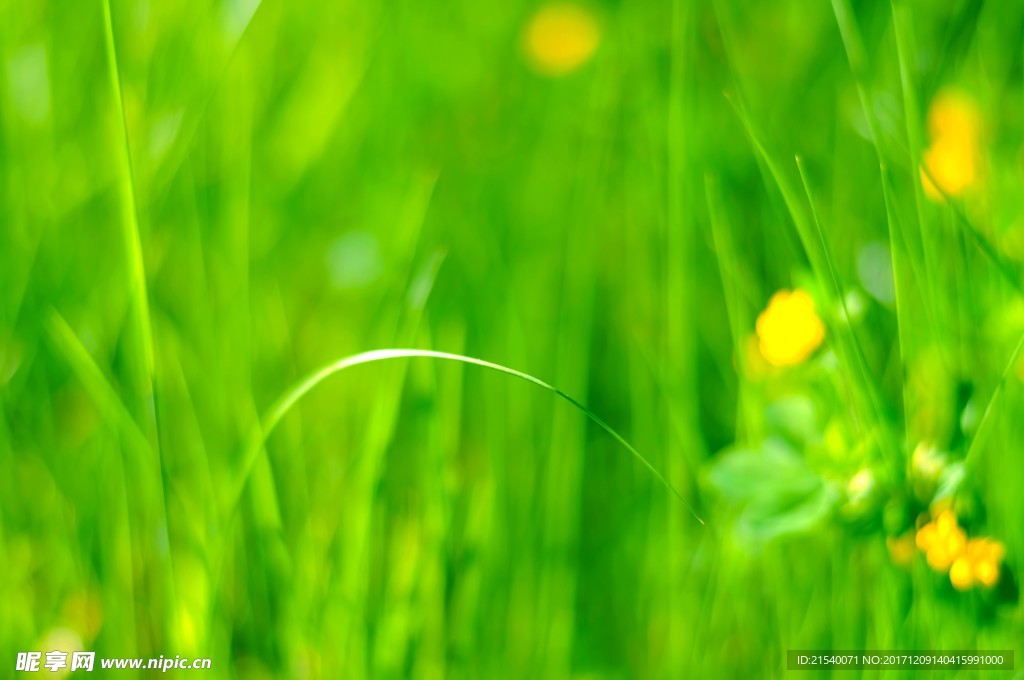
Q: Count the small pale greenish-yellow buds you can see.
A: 2